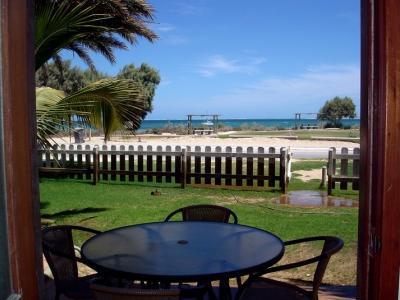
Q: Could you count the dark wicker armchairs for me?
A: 4